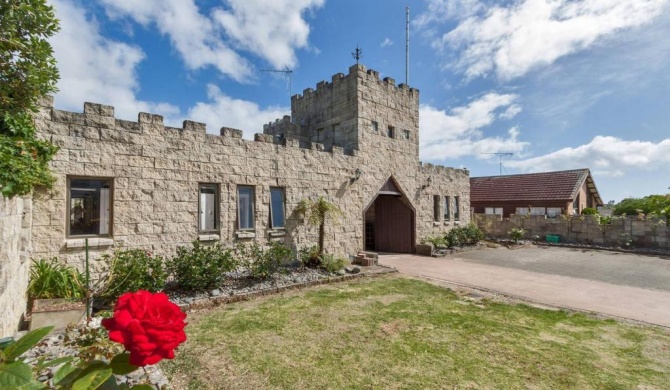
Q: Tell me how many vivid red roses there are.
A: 1